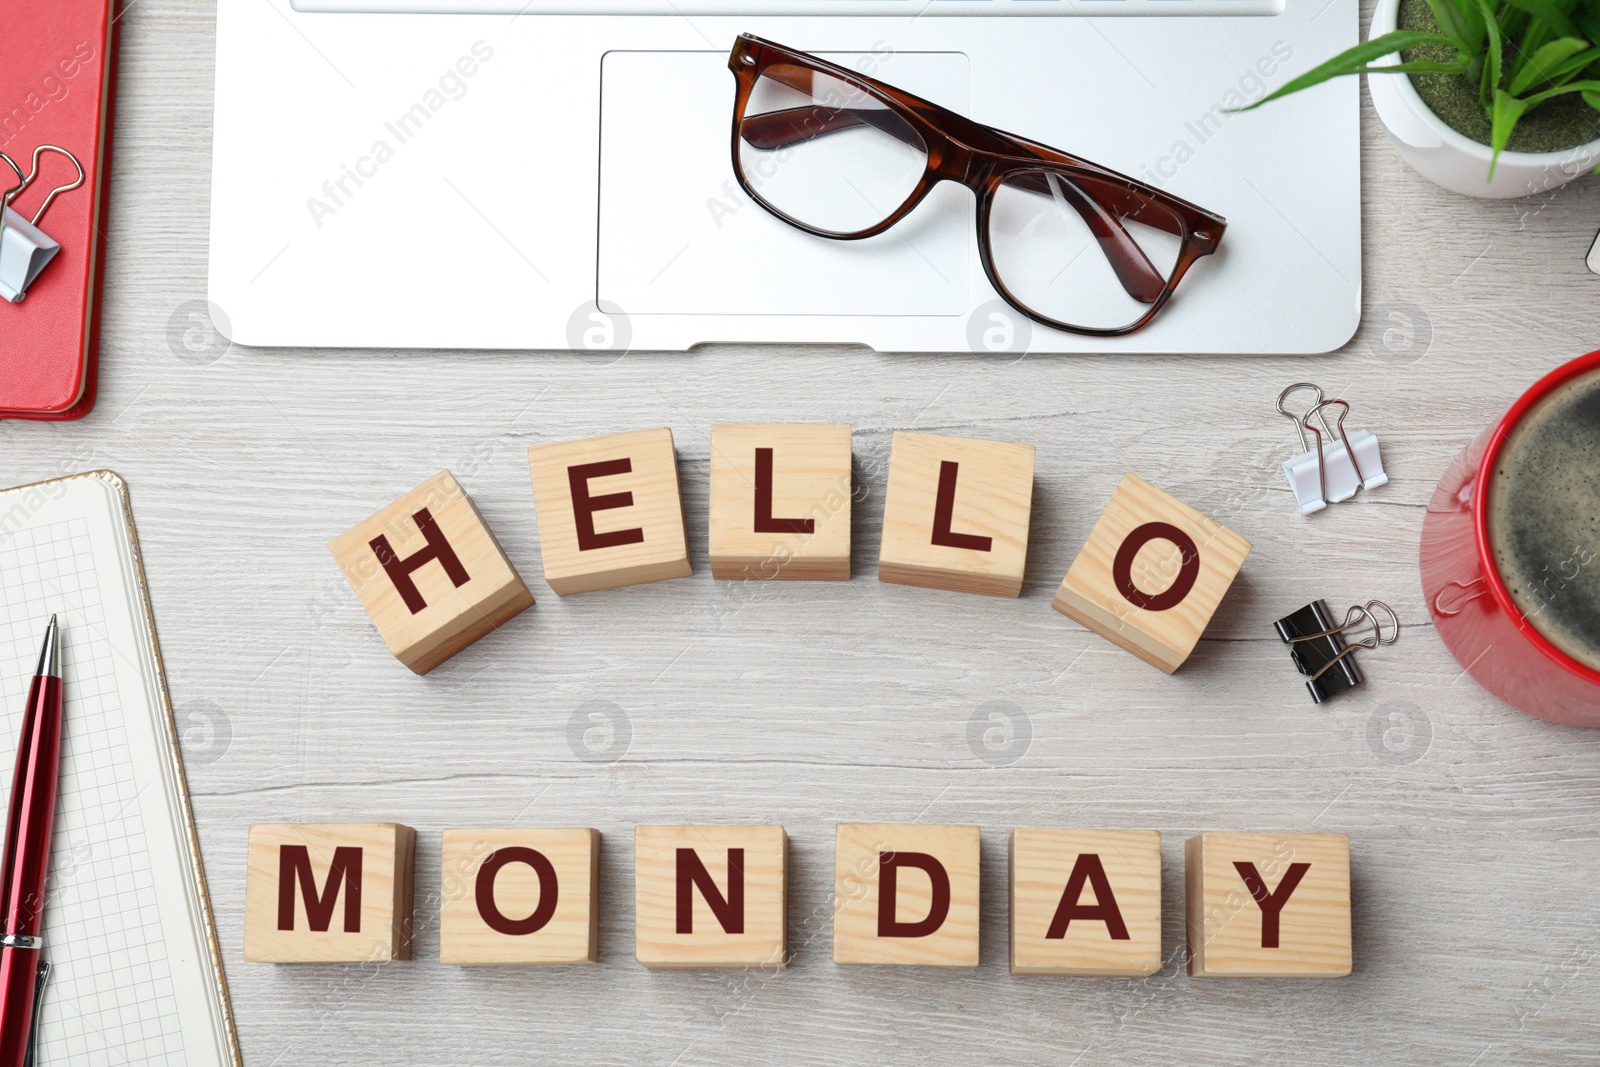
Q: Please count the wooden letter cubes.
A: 11